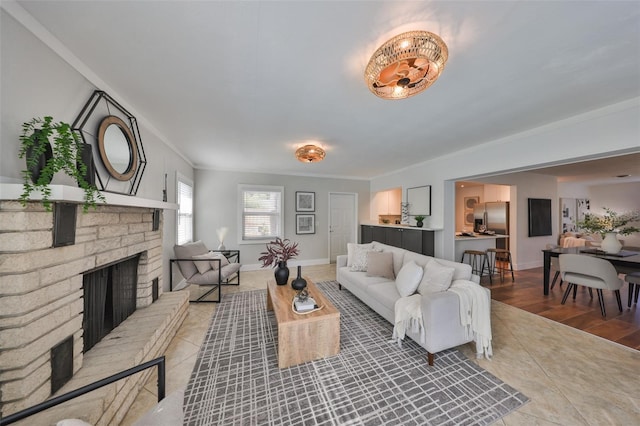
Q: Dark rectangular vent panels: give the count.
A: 4